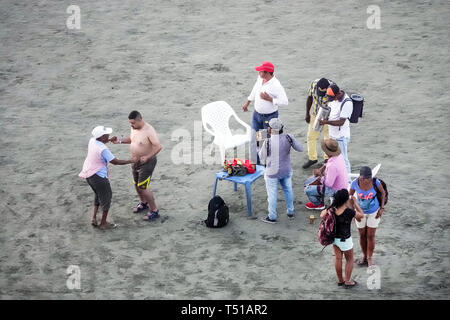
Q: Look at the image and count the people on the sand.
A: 9